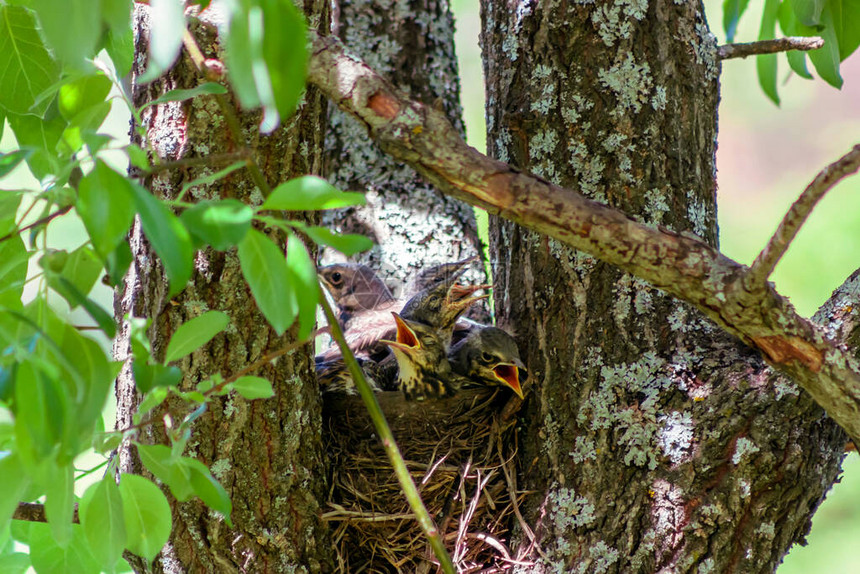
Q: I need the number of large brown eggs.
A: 0